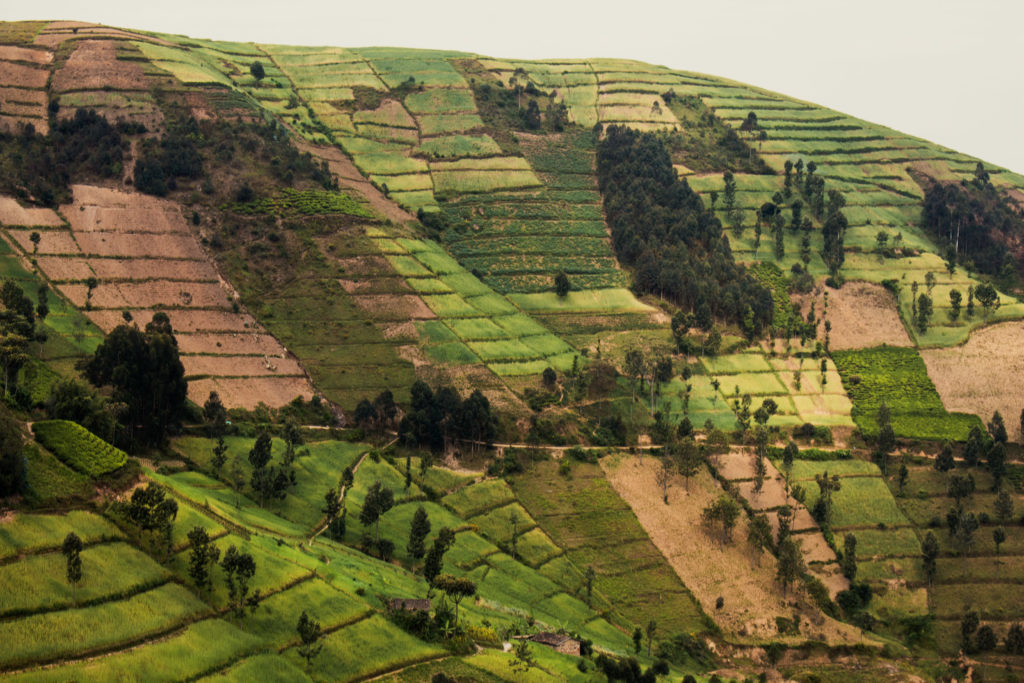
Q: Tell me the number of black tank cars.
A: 0